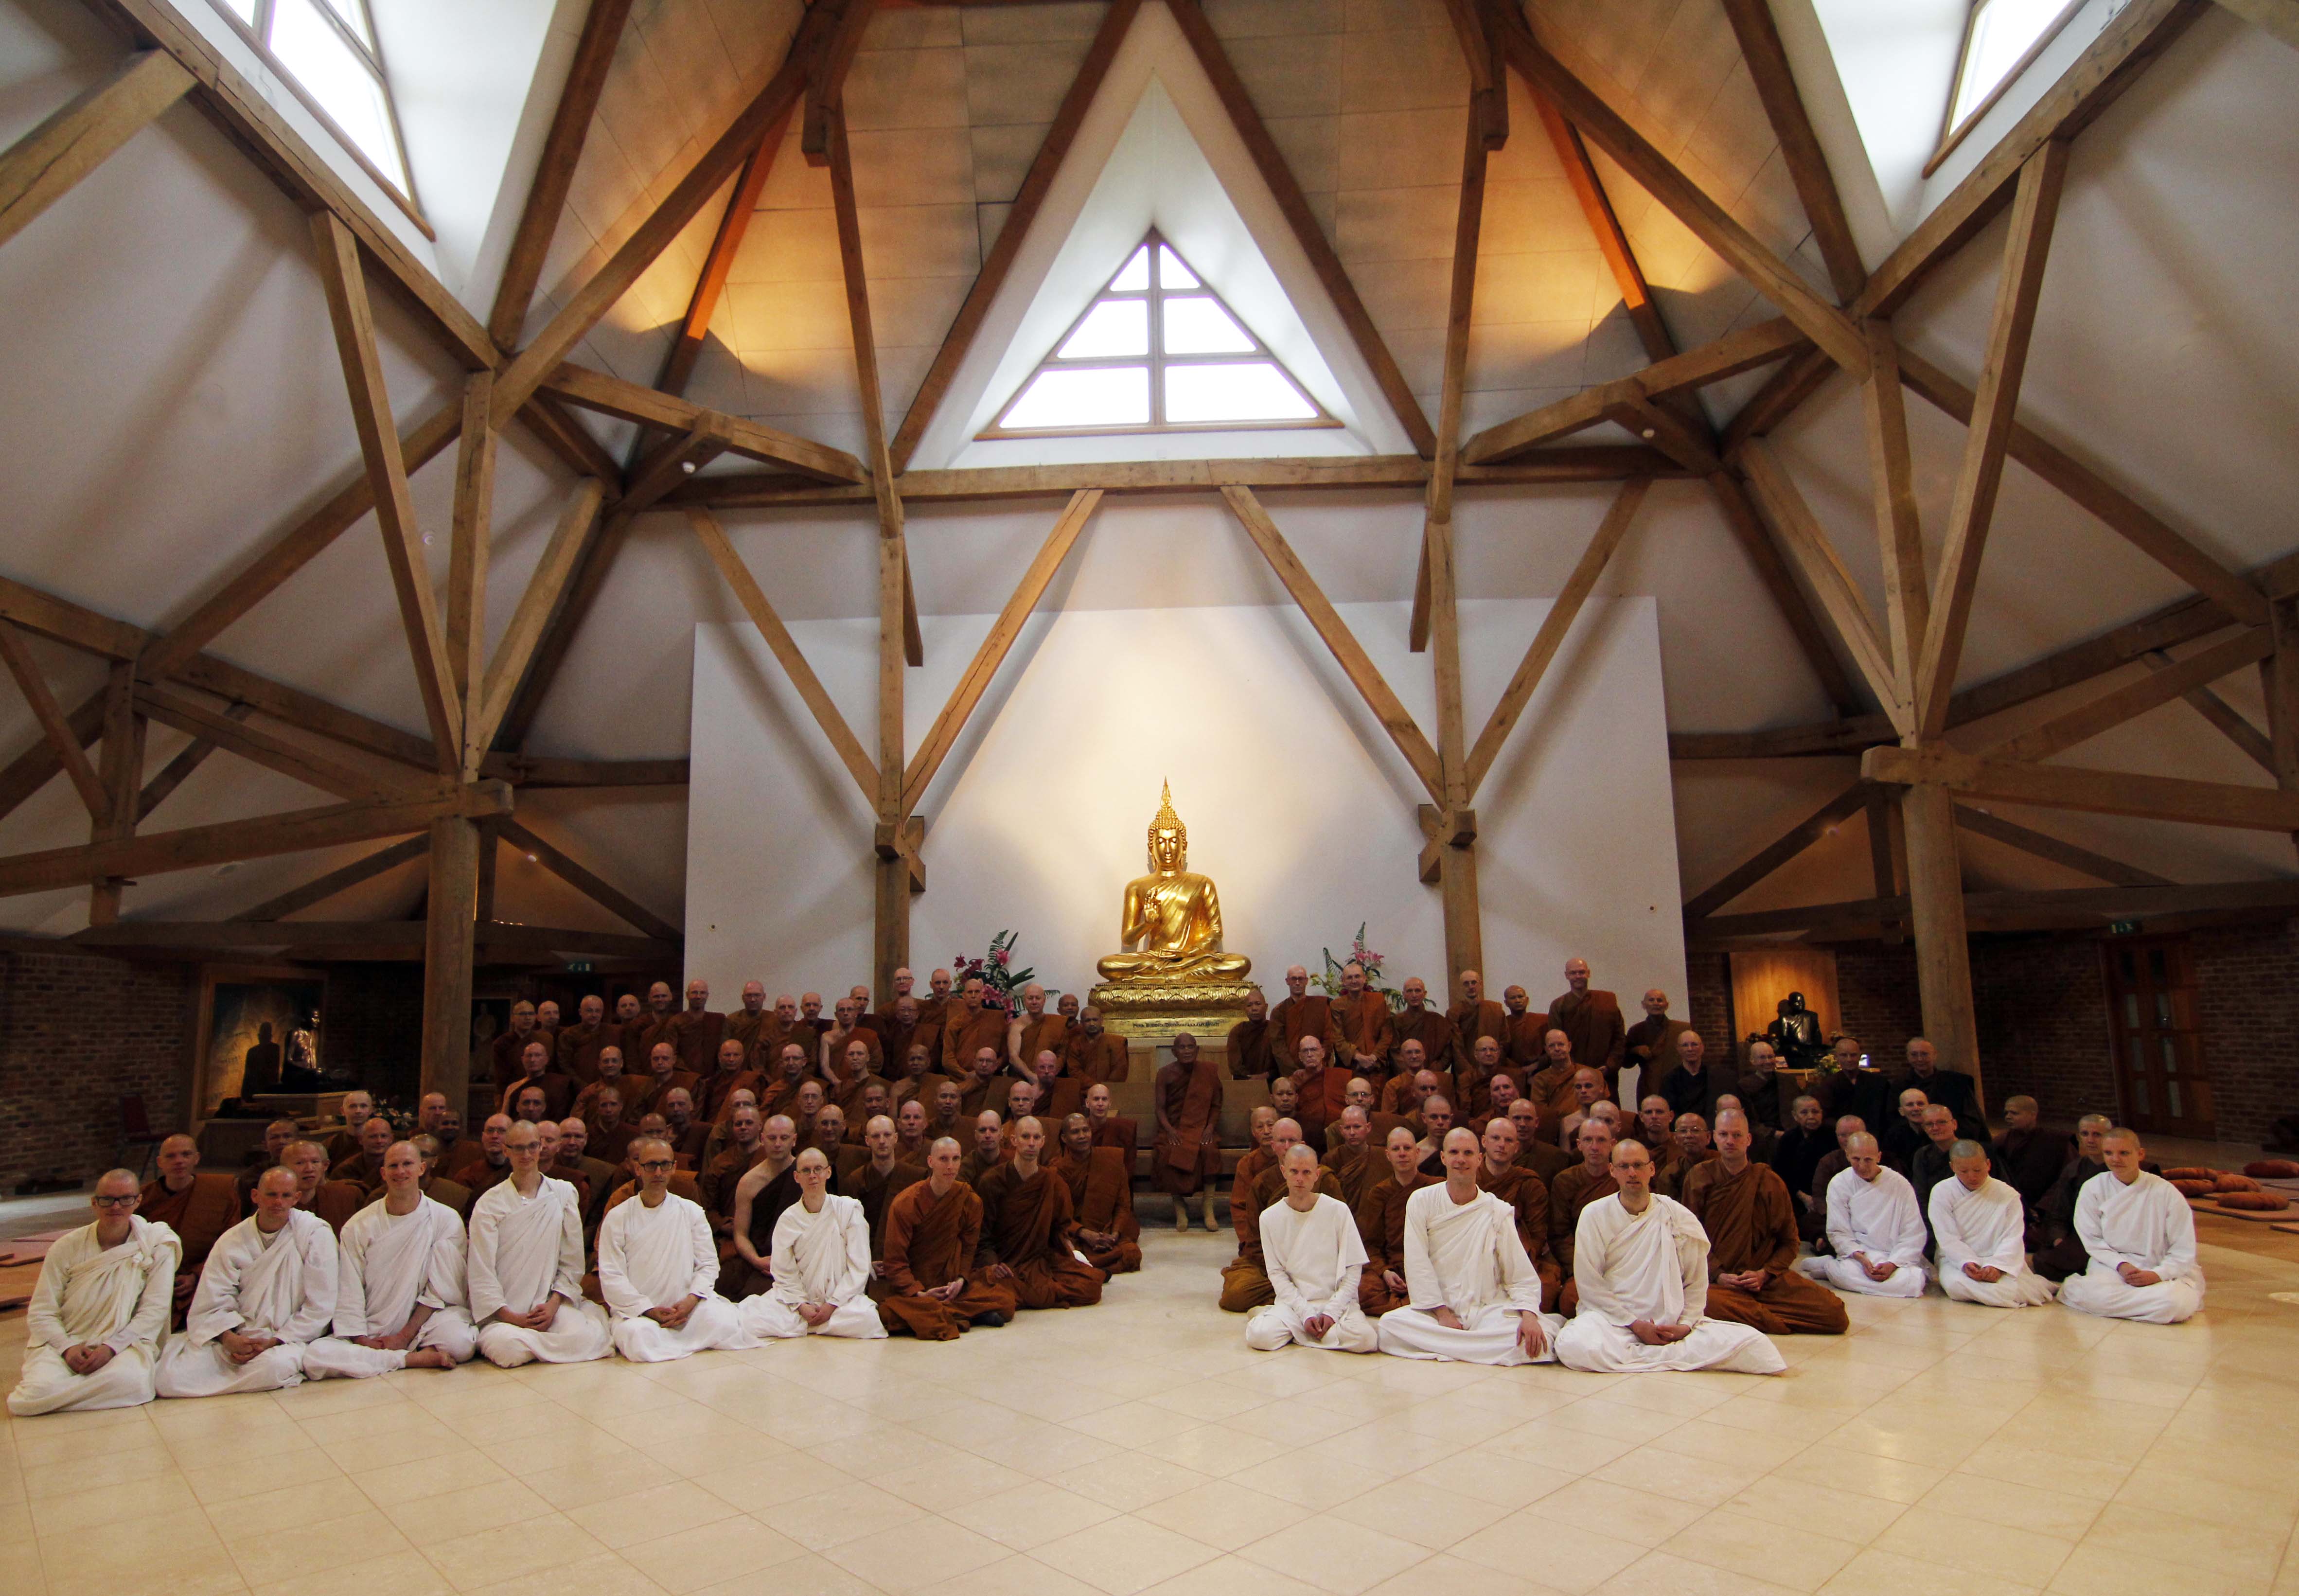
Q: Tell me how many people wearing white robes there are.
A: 12